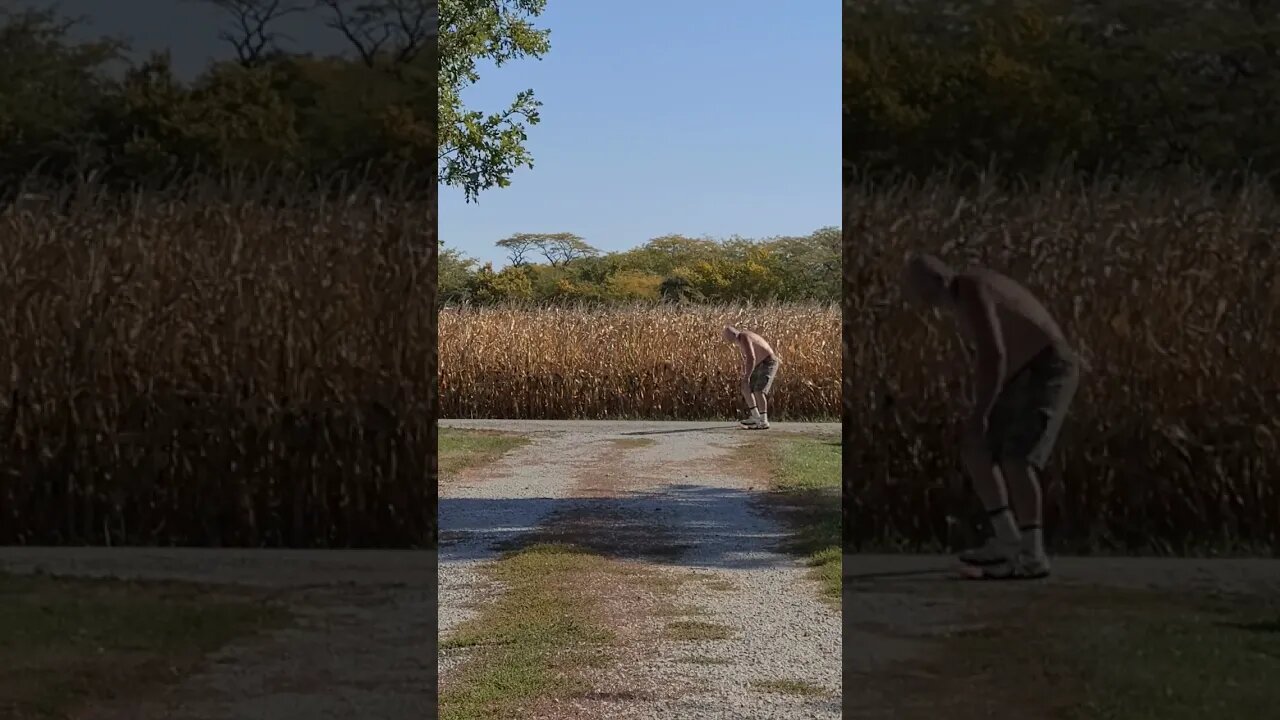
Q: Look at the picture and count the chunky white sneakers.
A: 2